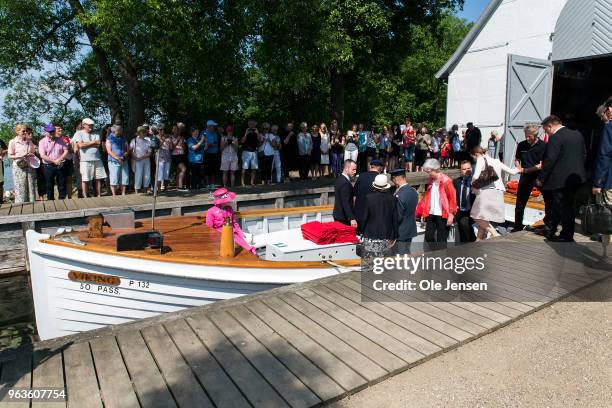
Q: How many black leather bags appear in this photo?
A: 1